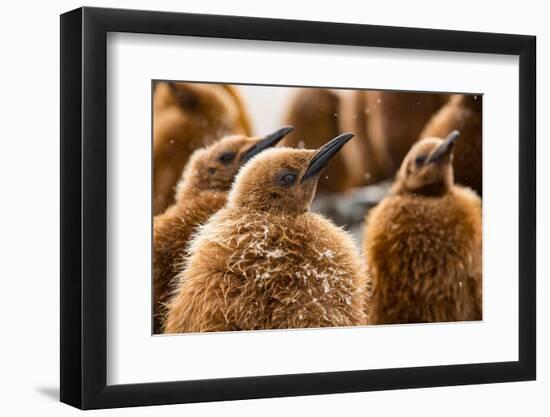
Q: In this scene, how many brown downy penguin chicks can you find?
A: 3